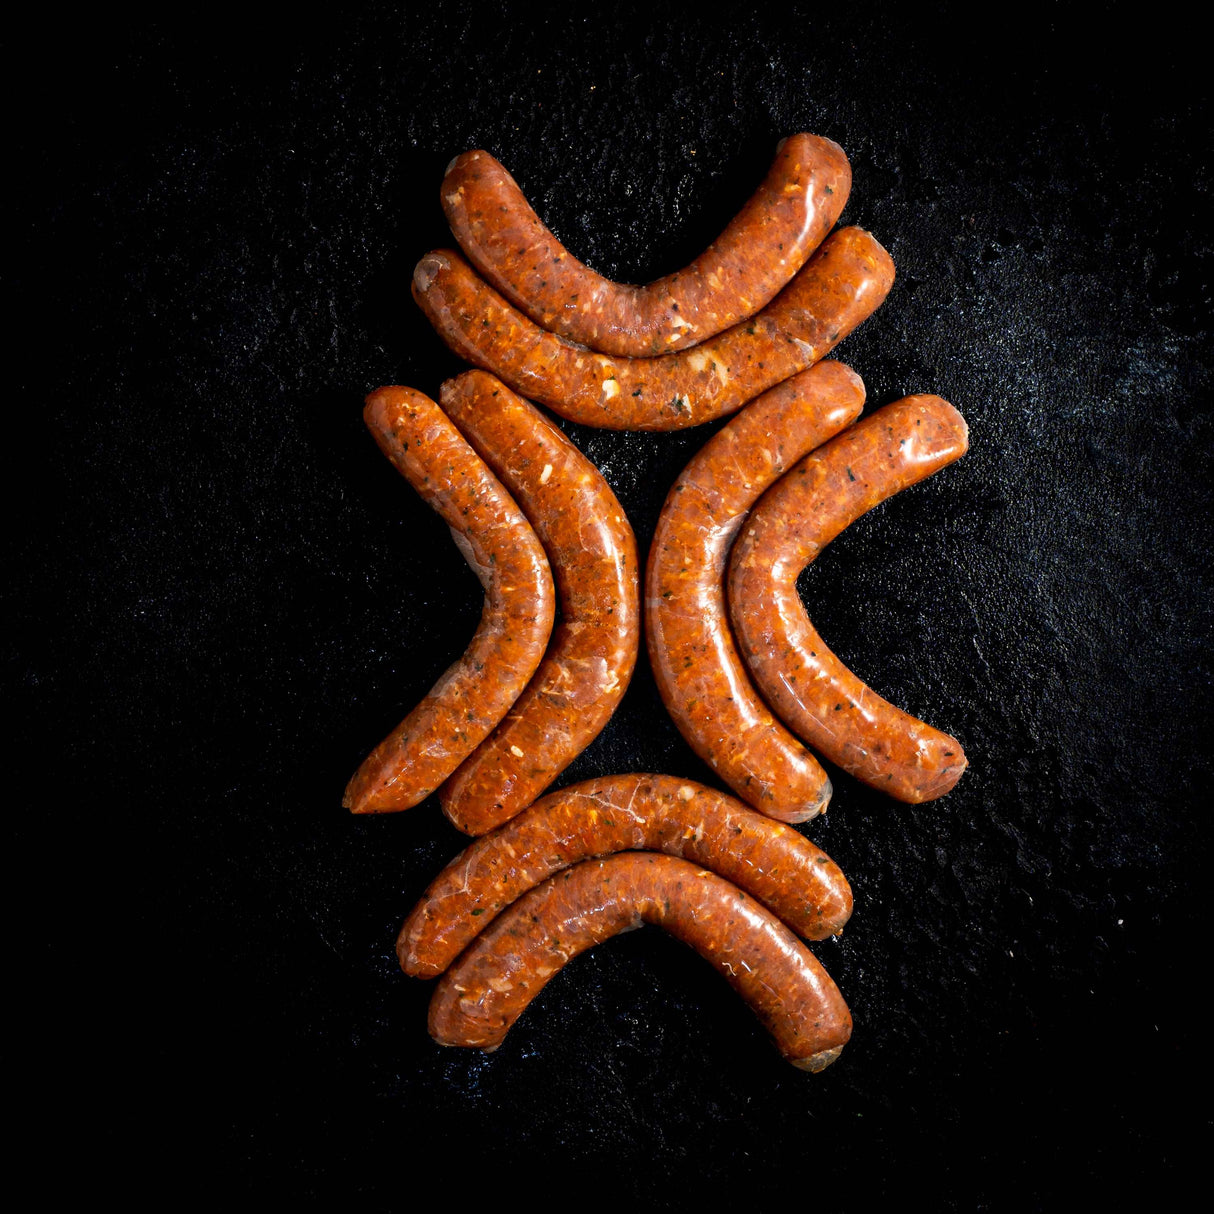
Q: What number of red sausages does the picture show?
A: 8